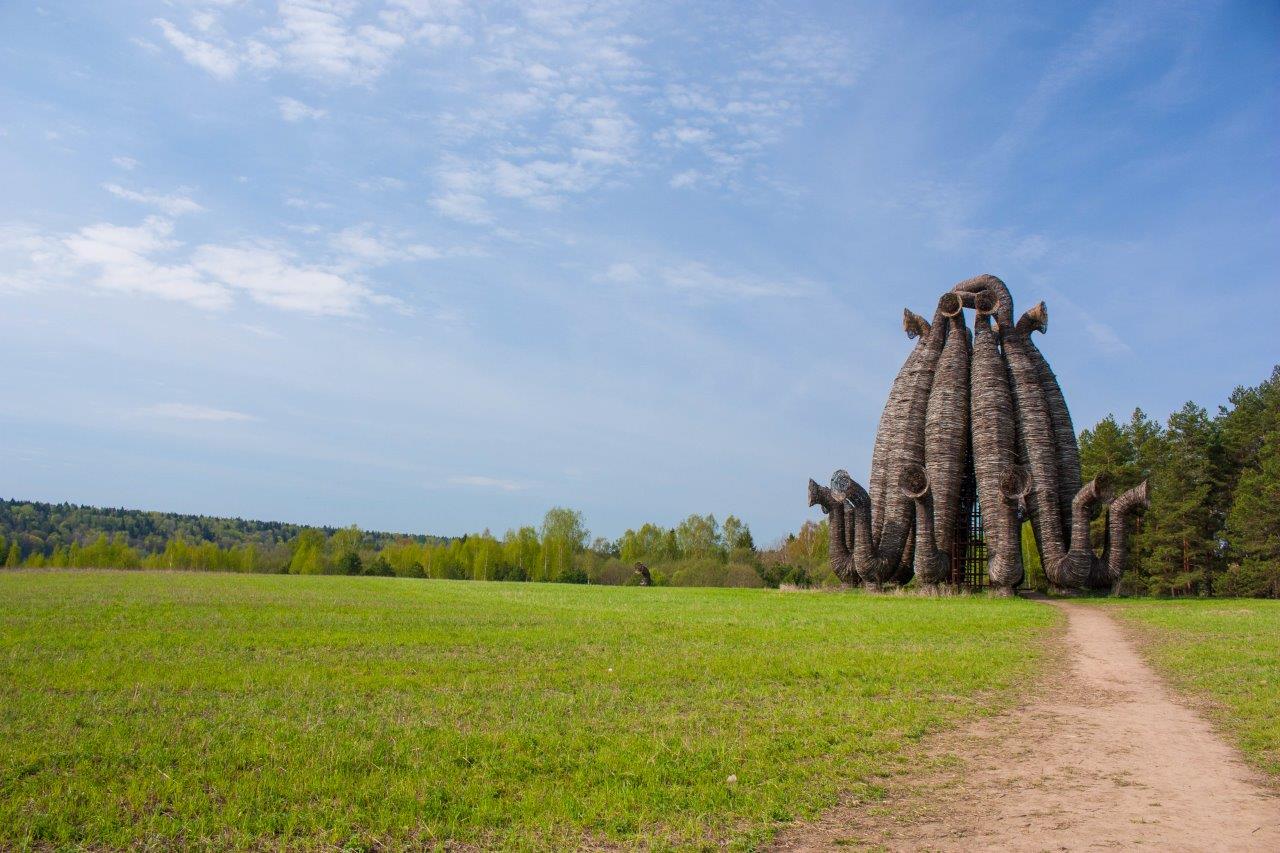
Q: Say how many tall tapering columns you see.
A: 6